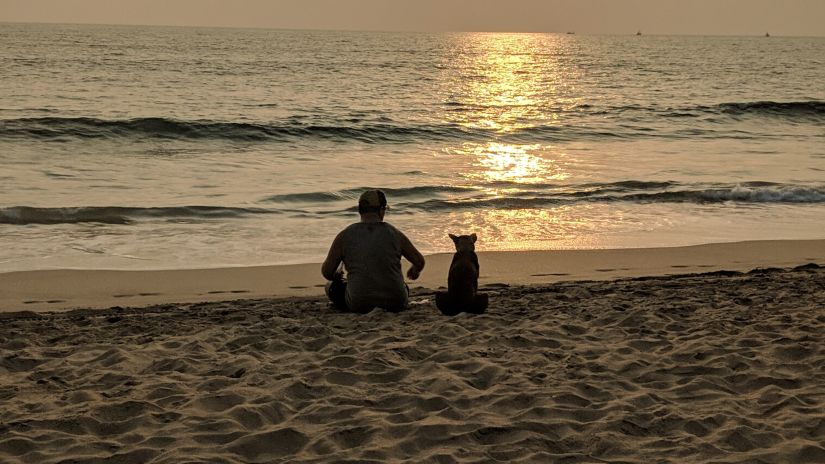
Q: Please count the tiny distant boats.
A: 3